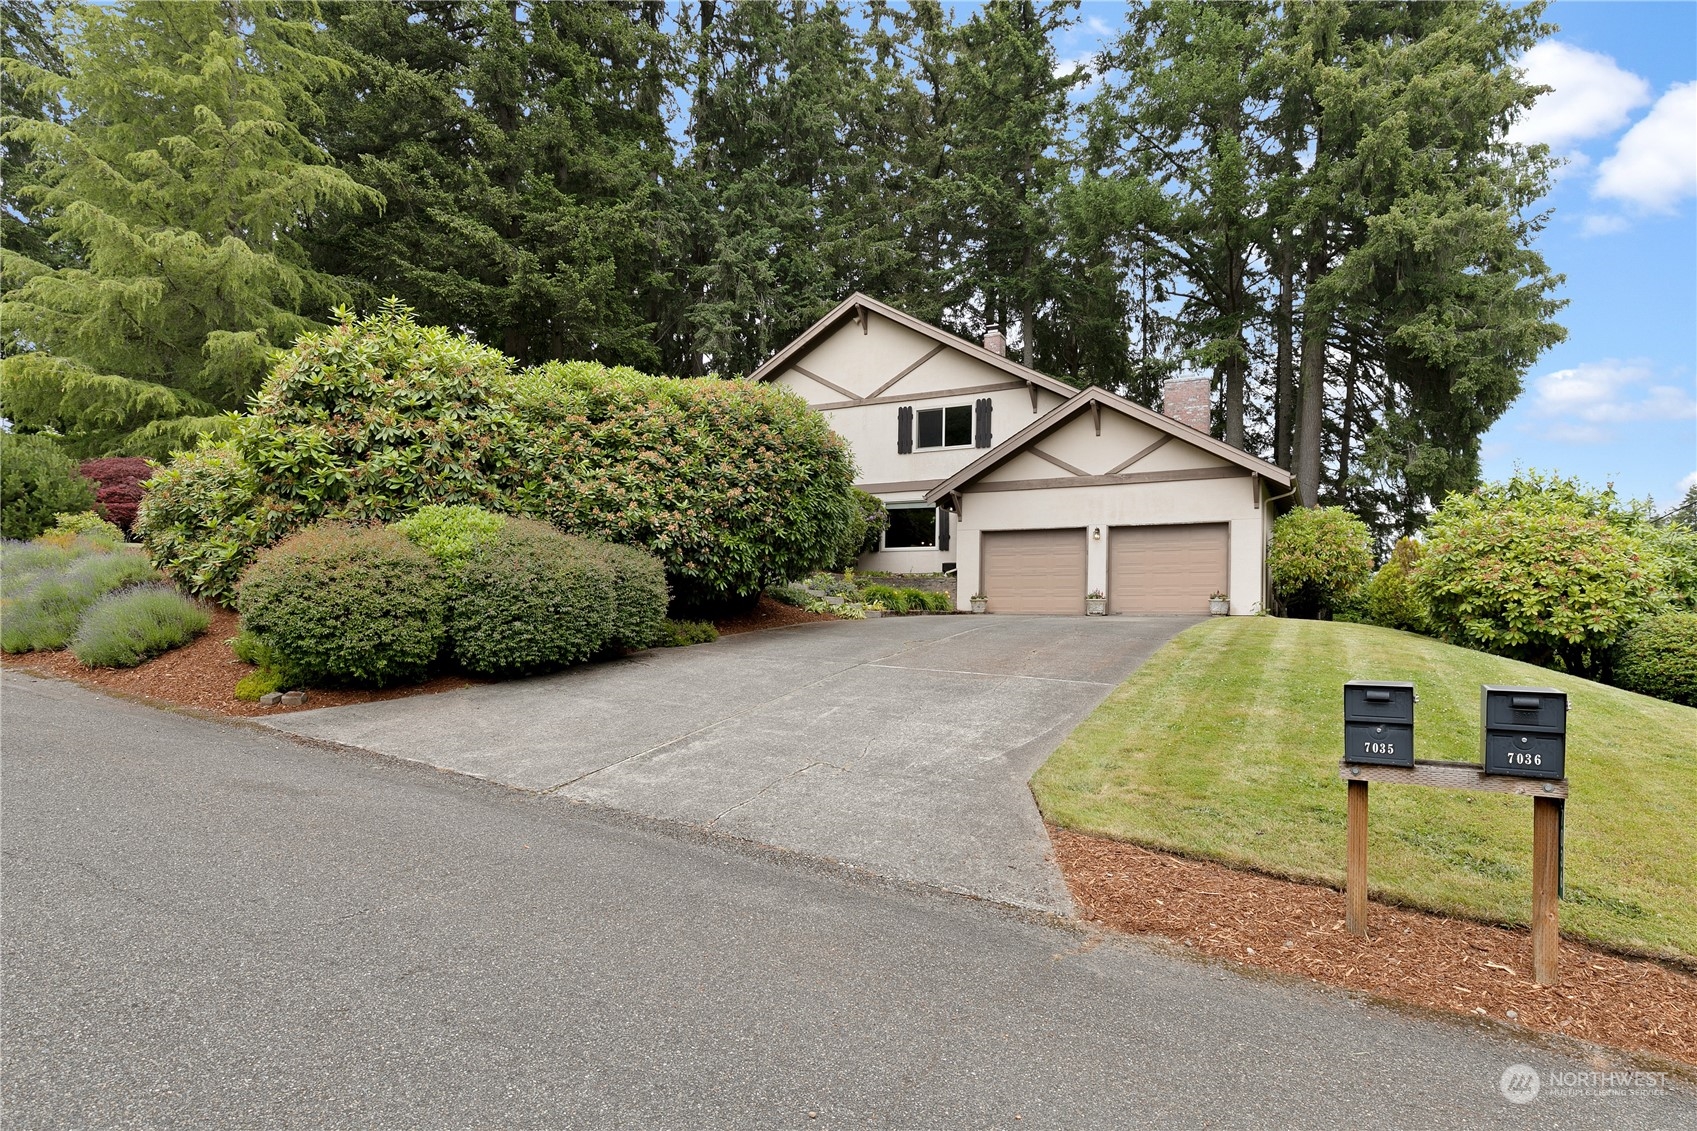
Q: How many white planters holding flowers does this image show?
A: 3